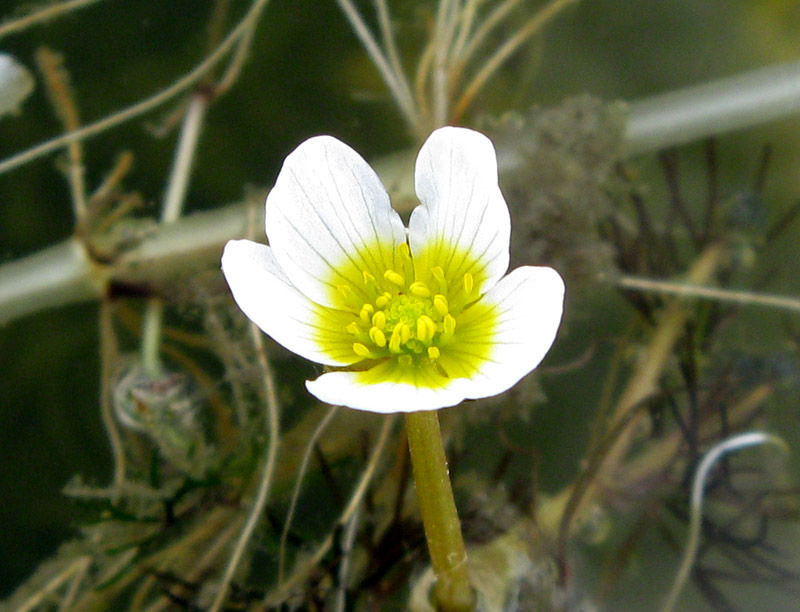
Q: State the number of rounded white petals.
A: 5